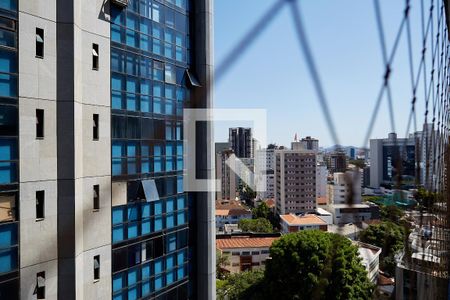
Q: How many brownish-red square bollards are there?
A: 0